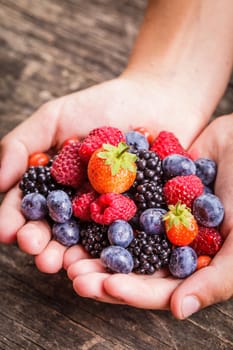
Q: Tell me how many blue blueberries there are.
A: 11